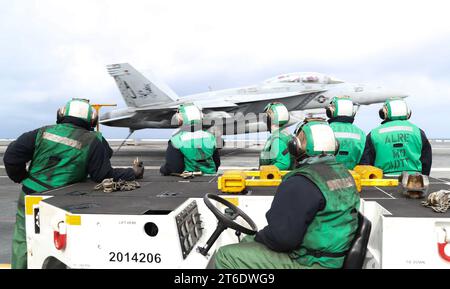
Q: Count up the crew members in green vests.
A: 6